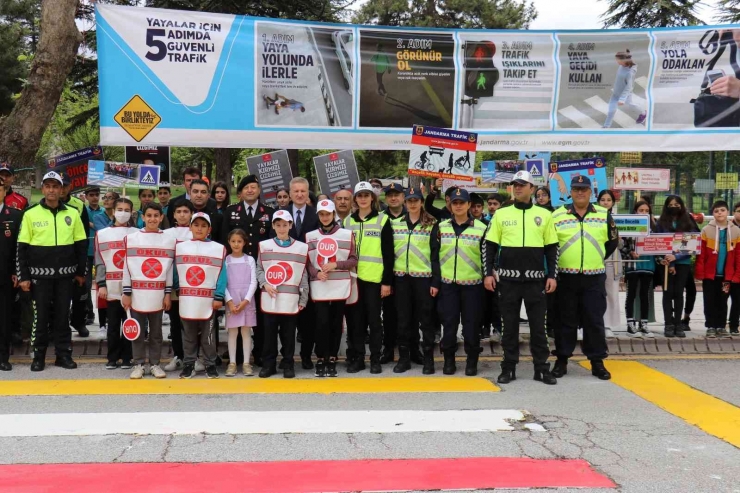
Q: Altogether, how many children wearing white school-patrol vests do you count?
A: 6